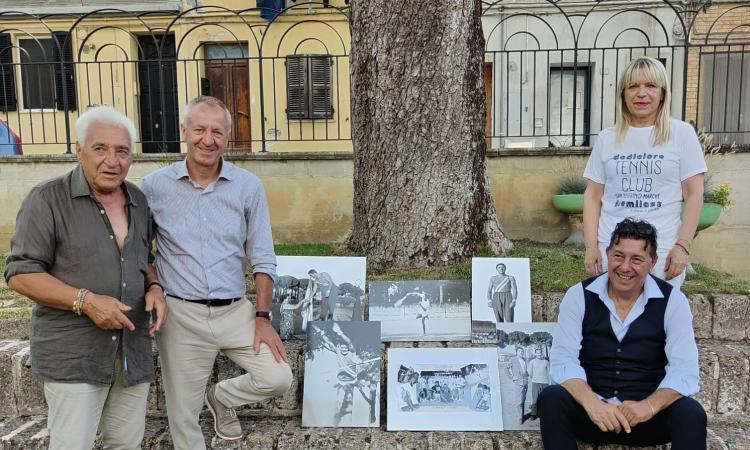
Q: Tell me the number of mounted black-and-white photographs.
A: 6